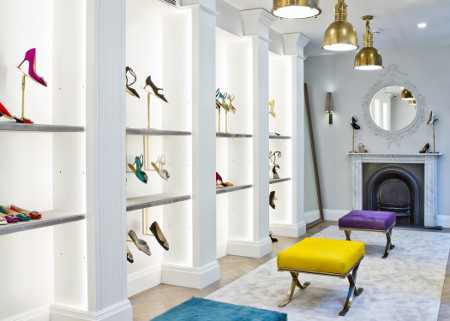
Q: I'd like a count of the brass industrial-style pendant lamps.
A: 3